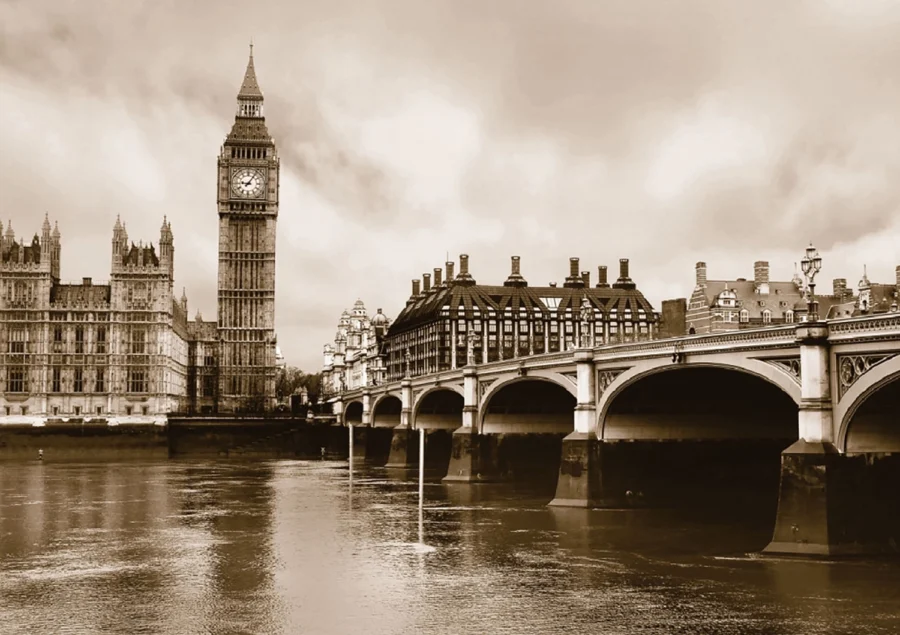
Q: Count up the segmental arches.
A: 6